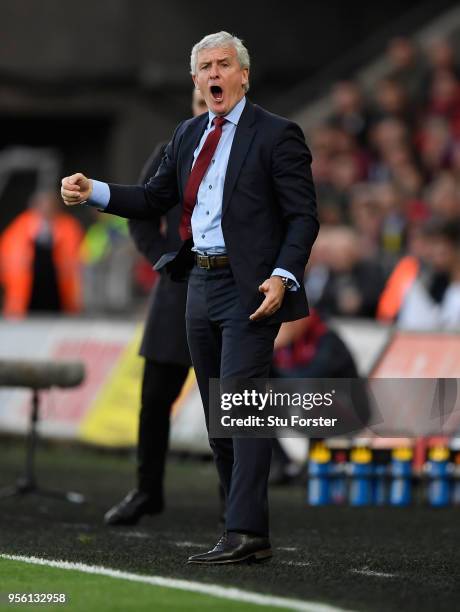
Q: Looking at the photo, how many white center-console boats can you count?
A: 0